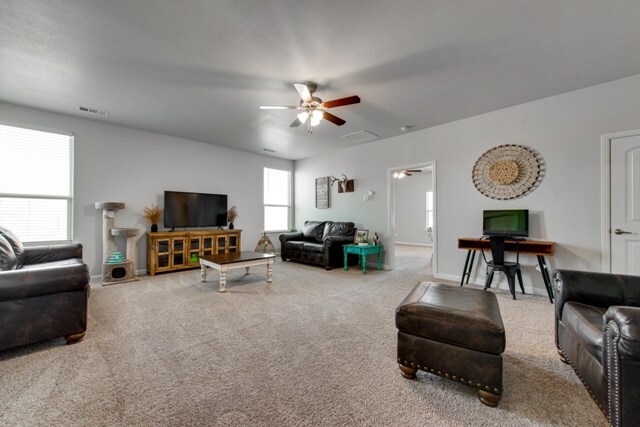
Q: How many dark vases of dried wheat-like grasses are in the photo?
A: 2